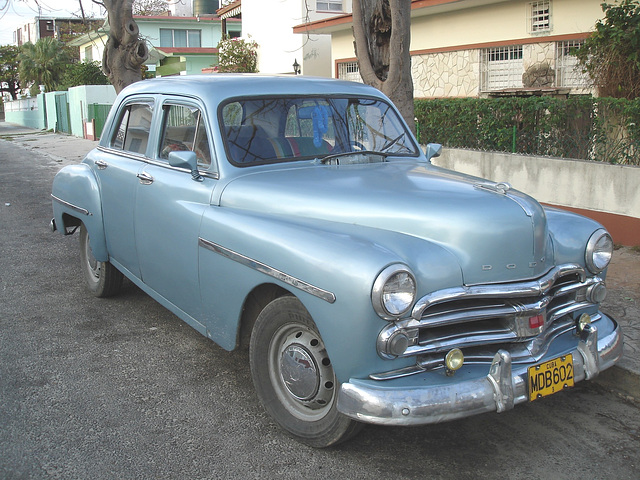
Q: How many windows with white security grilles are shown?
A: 4